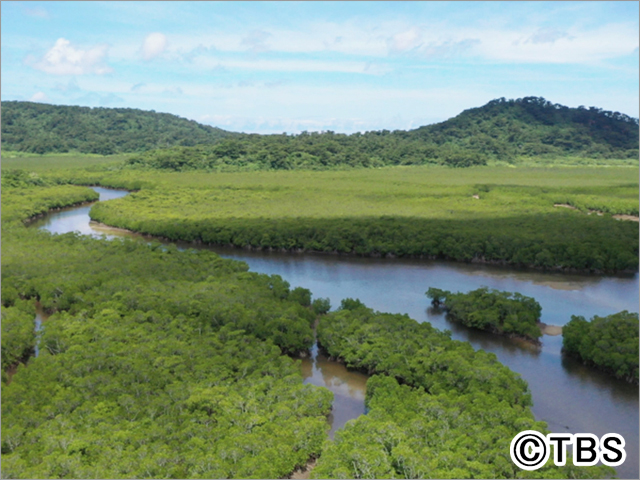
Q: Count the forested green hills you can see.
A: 2